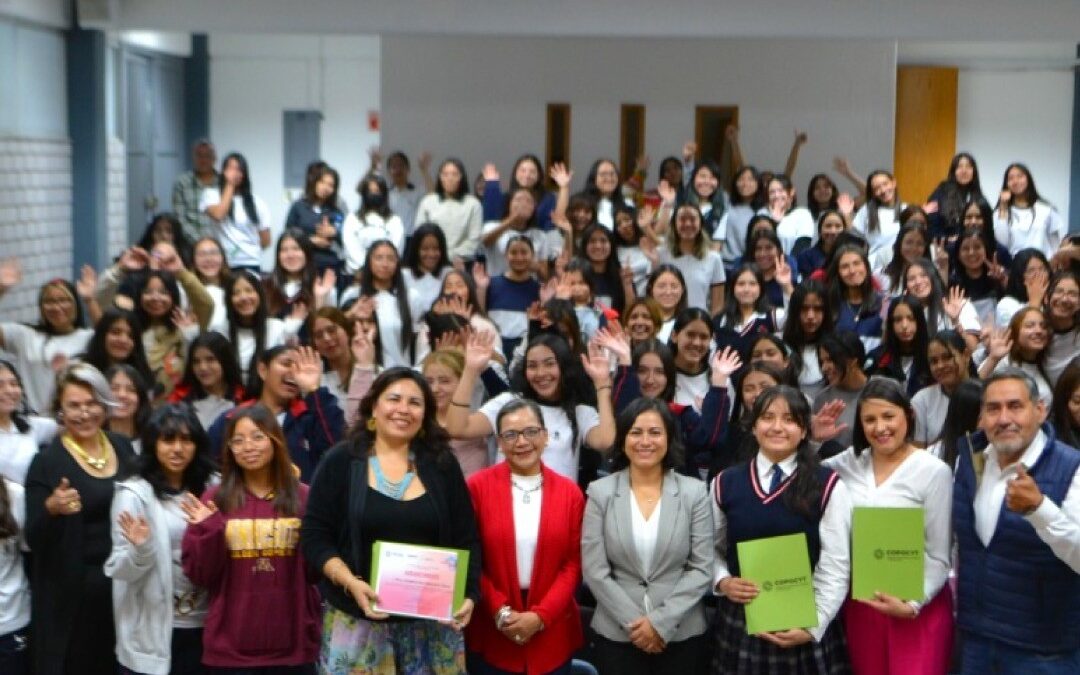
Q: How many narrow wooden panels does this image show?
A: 3